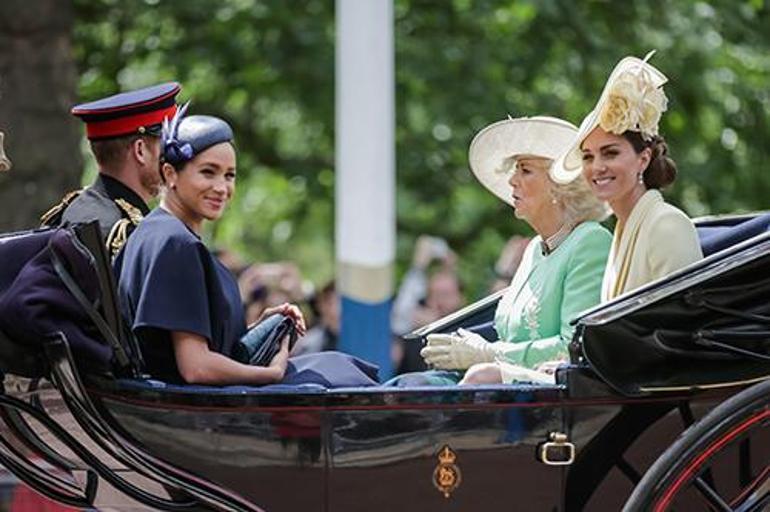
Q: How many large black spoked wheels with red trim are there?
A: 1